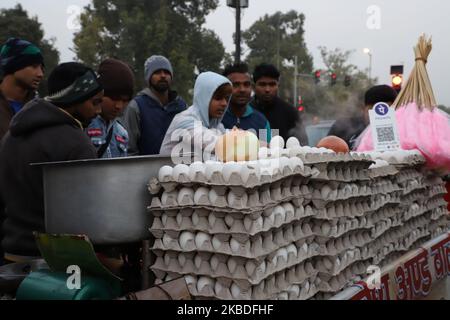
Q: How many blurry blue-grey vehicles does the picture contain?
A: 1